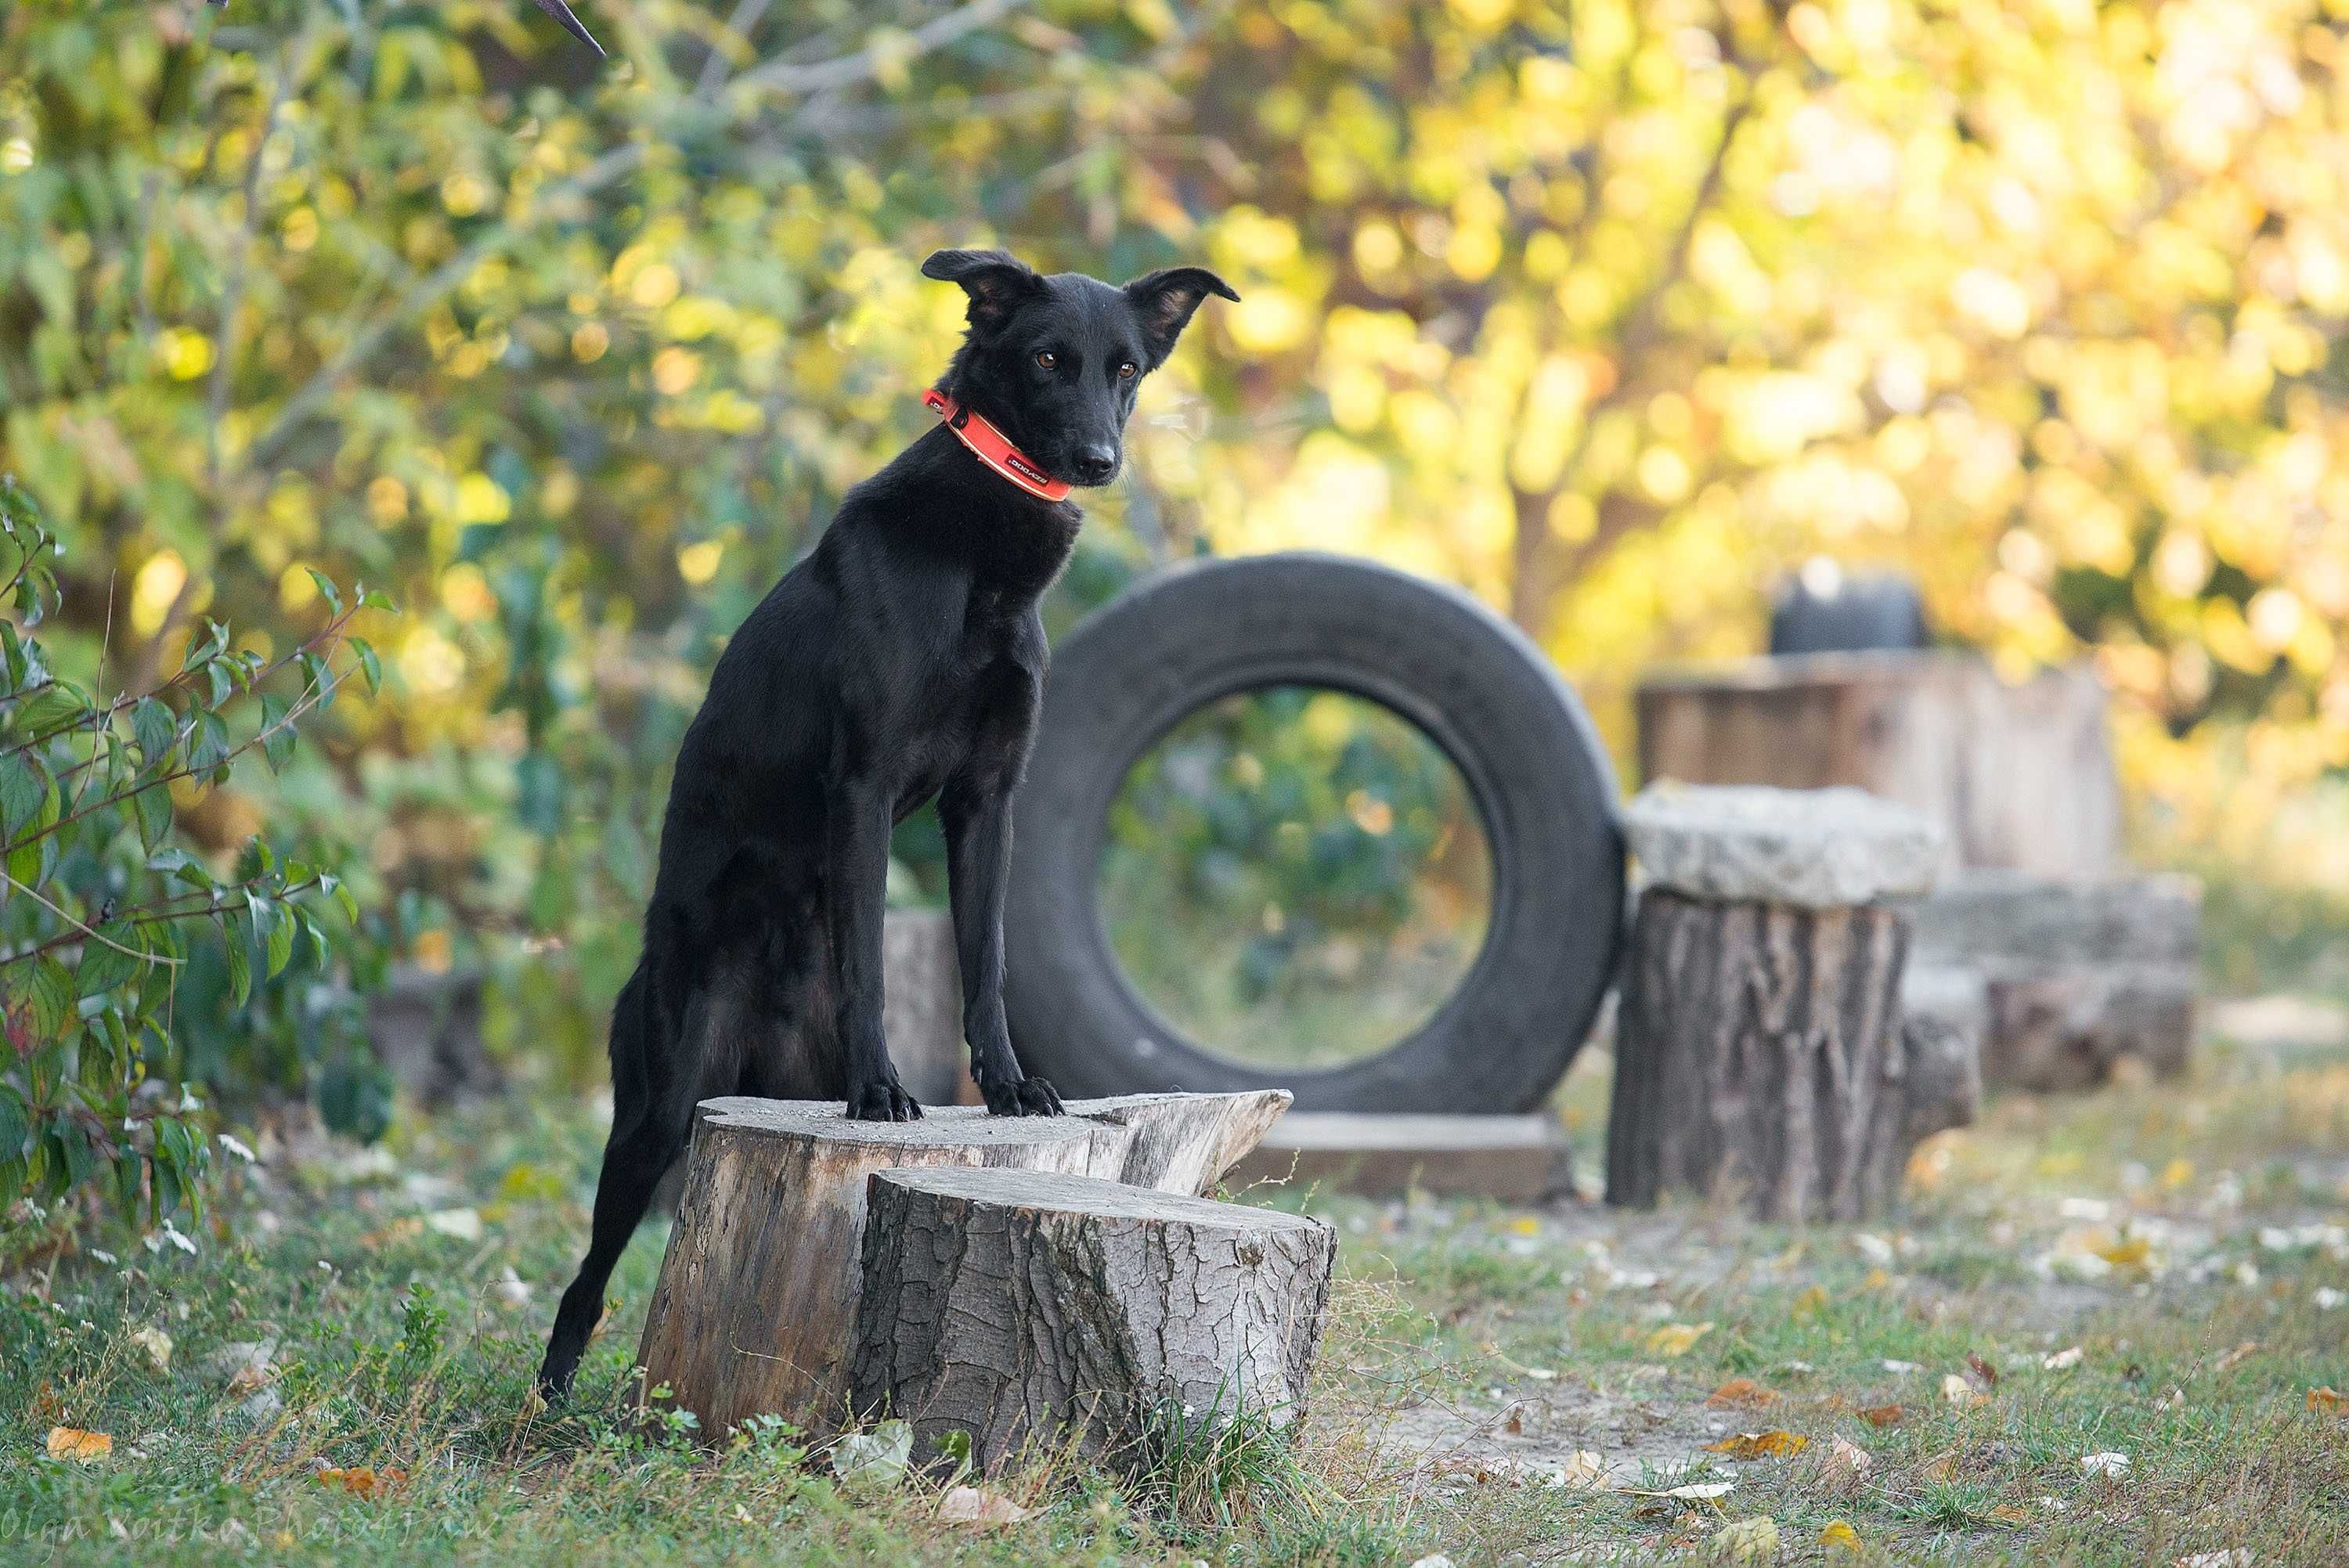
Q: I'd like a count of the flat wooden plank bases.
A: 1